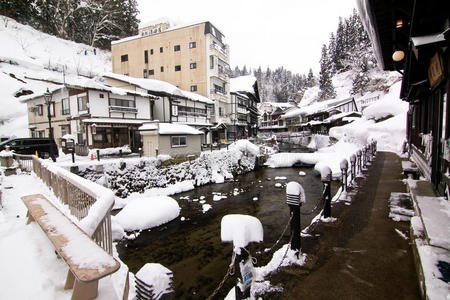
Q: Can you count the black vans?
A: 1